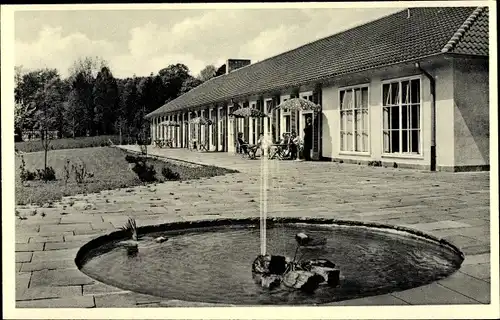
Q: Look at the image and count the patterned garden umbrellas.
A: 4